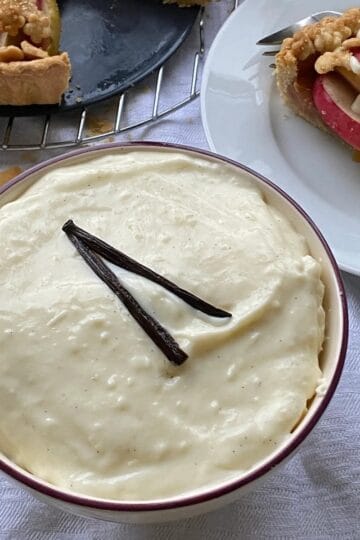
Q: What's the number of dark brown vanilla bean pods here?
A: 2